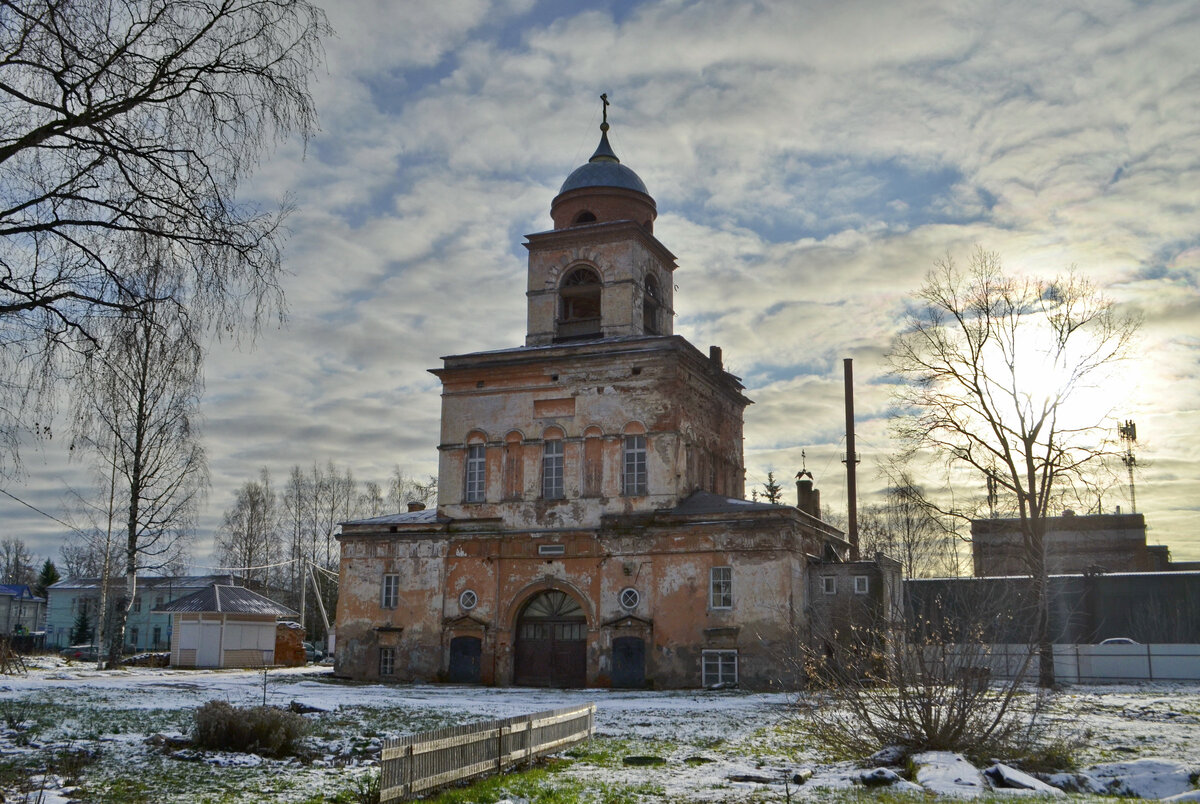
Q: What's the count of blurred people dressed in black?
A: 0